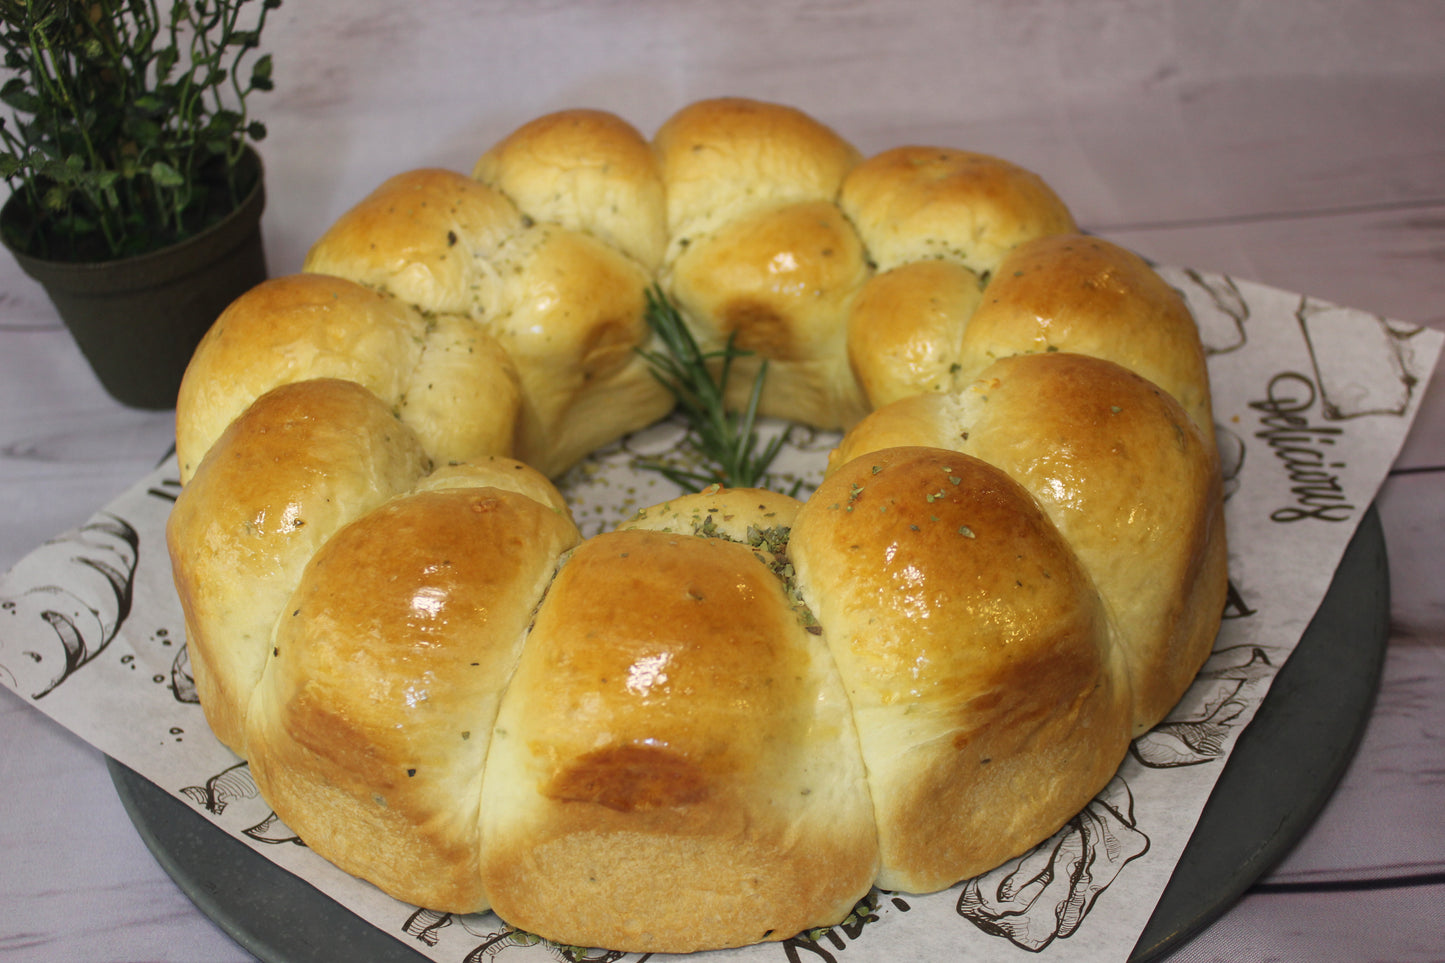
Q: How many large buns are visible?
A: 11